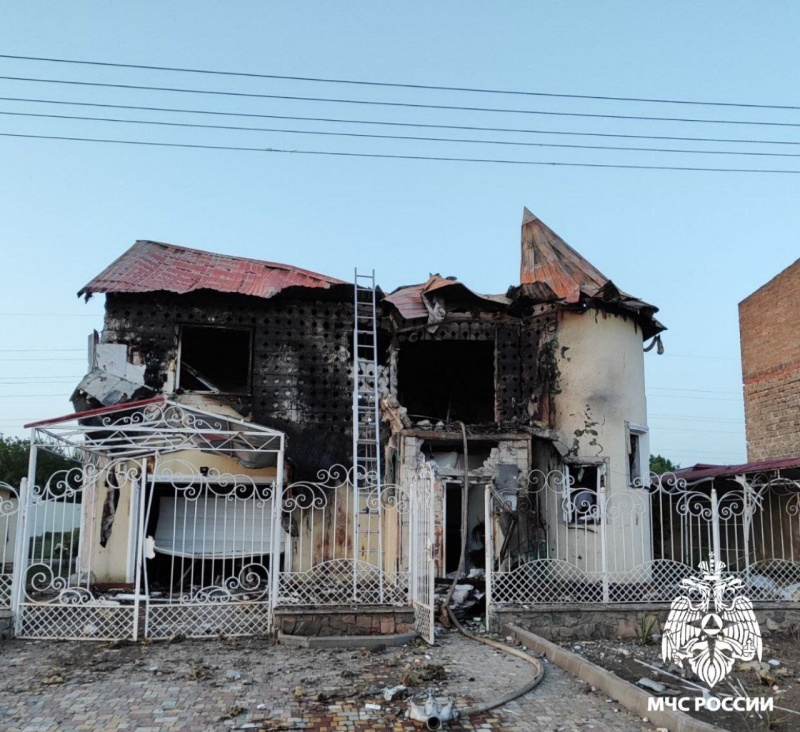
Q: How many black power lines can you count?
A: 5